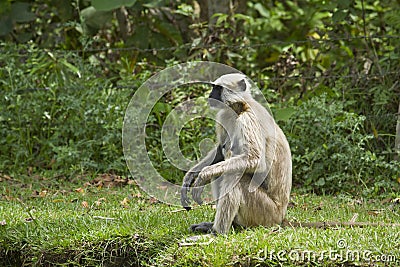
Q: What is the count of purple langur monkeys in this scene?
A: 0